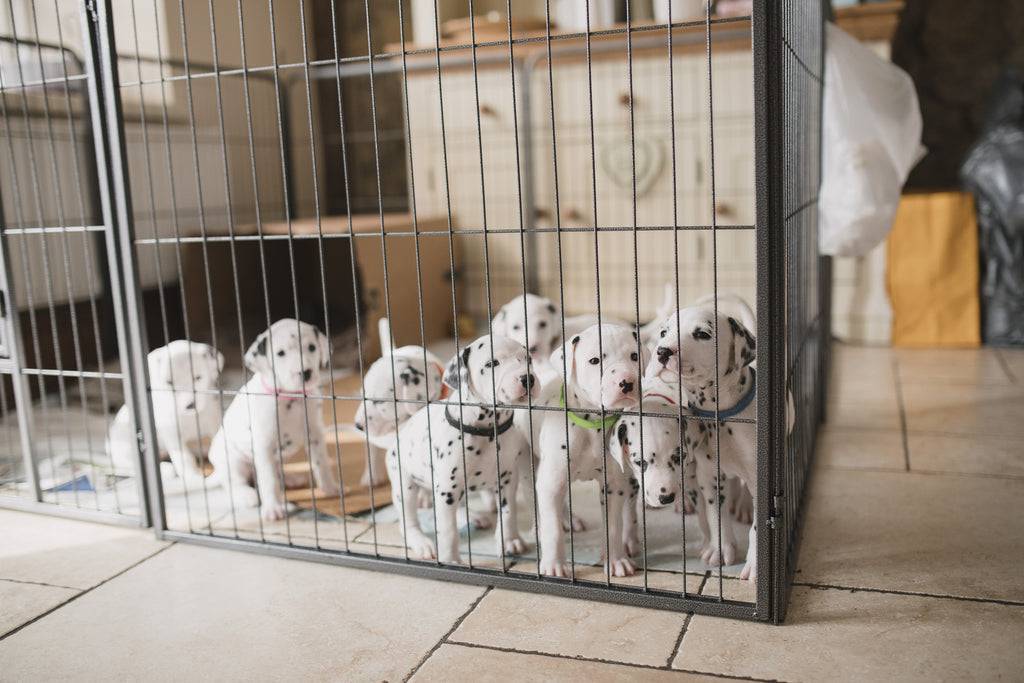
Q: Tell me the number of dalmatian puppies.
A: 8